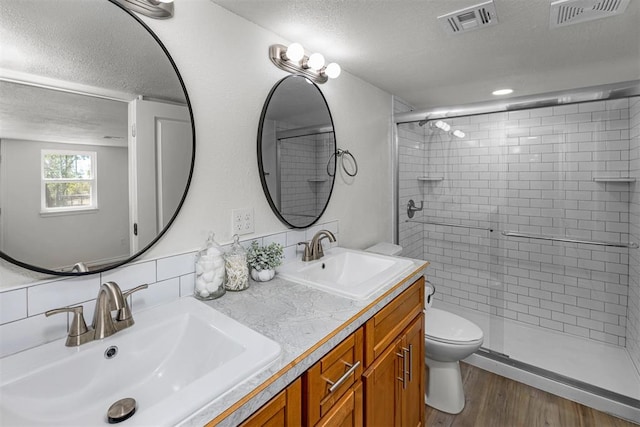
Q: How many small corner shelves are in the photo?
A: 2